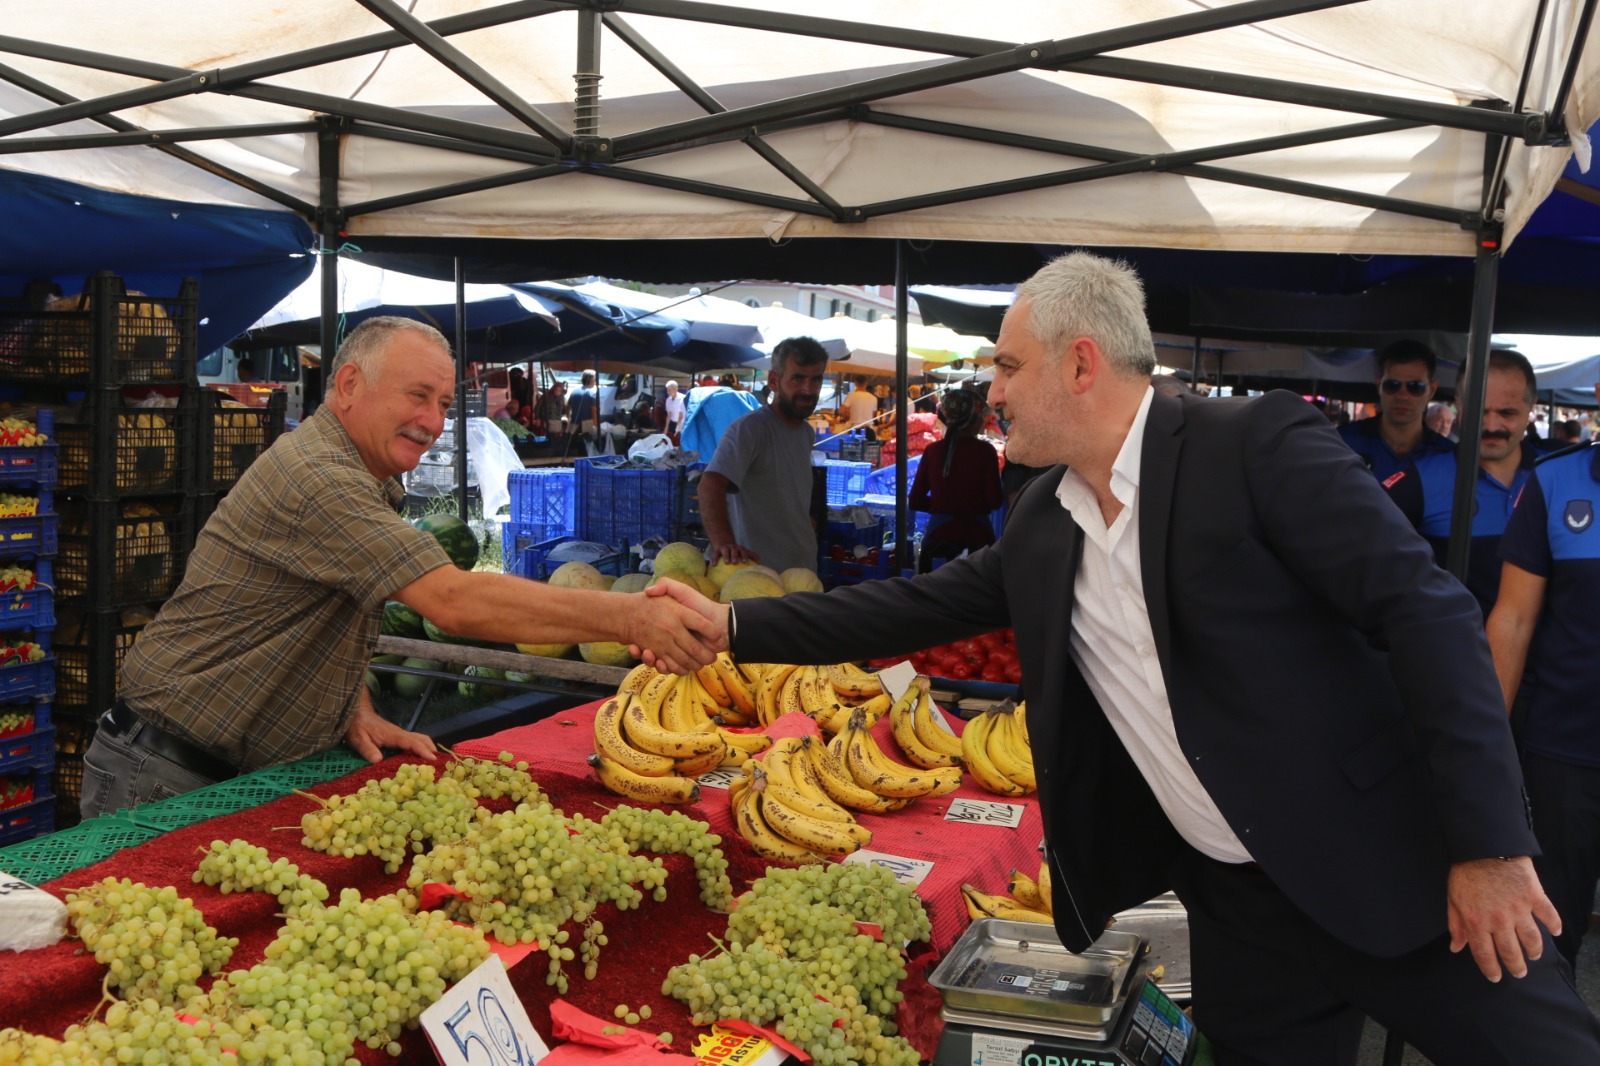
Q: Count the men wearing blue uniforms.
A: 3